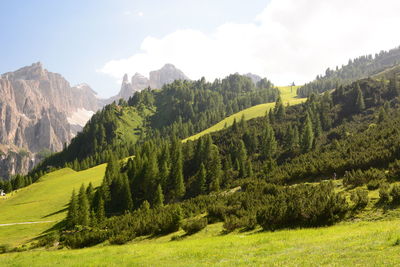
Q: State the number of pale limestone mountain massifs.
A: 2